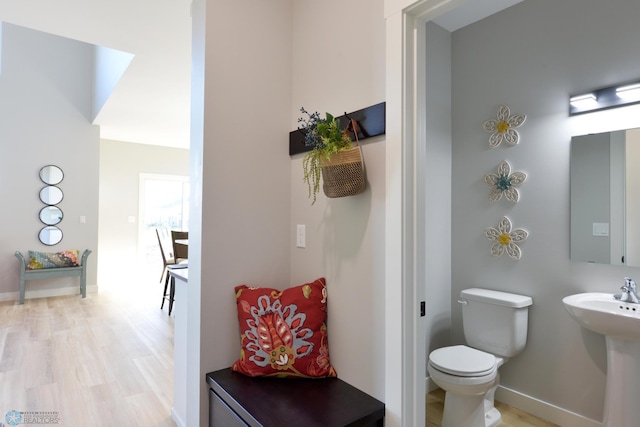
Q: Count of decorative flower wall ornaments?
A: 3